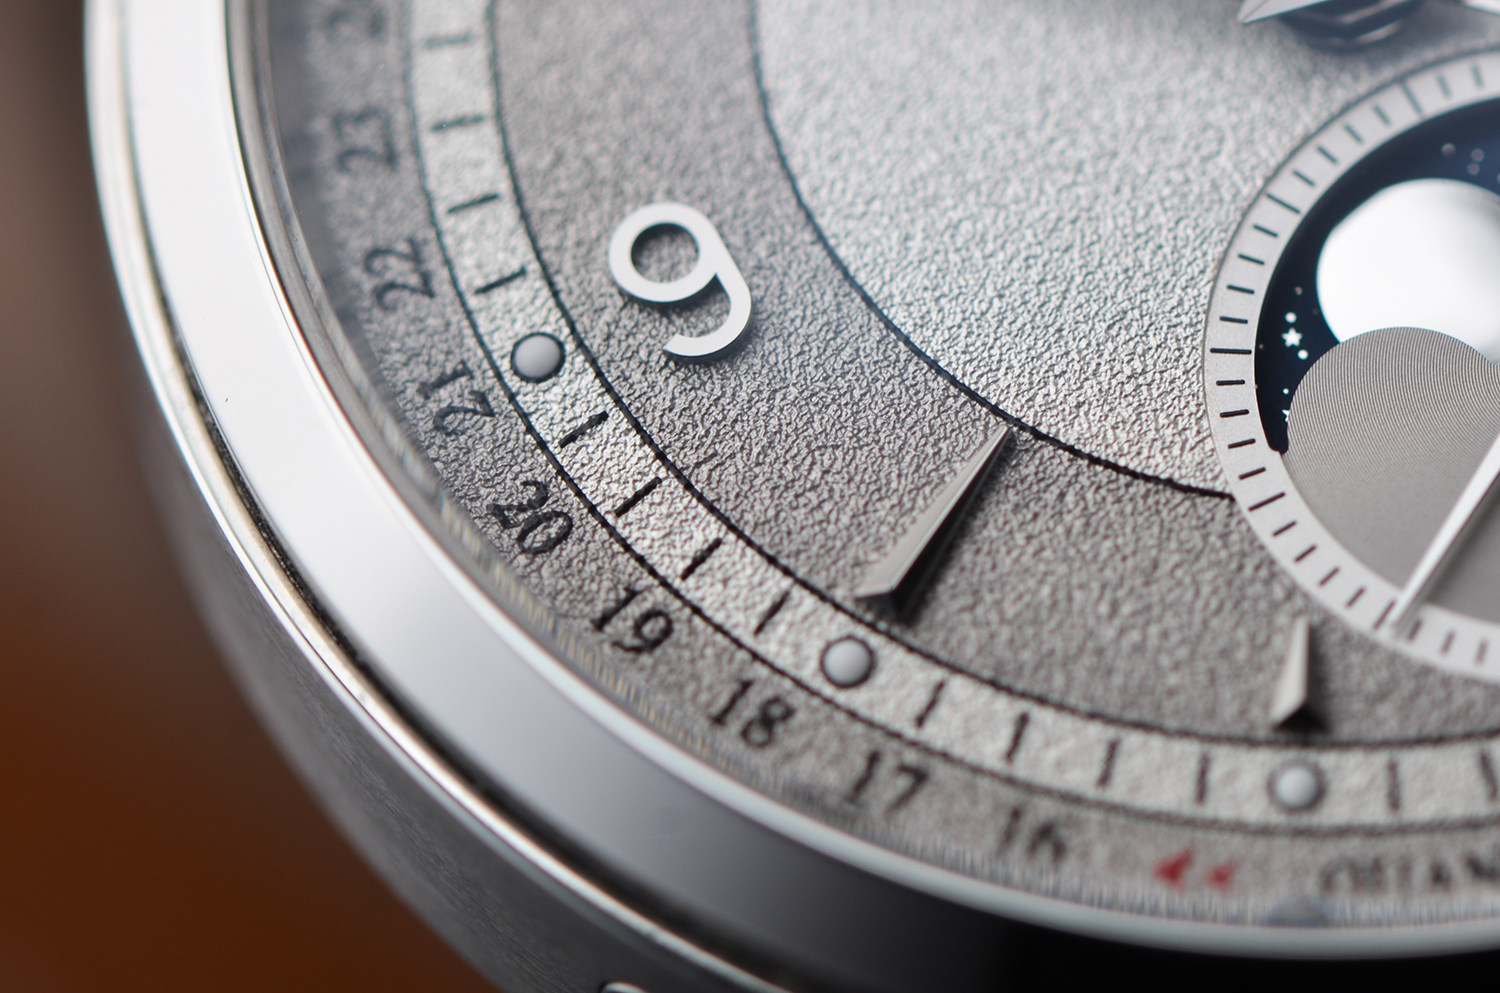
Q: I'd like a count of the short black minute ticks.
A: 14